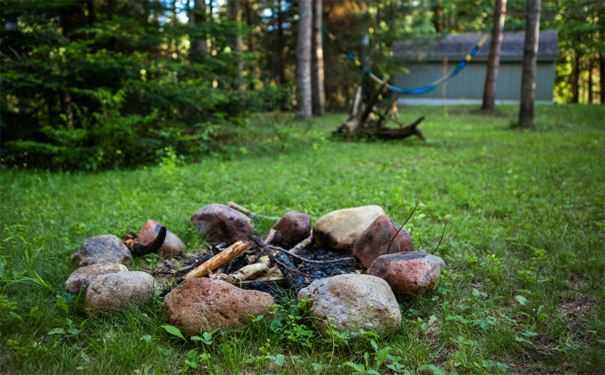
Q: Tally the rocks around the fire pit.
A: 11